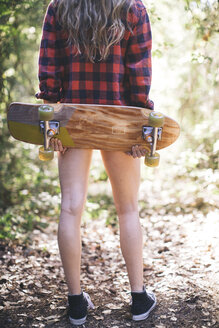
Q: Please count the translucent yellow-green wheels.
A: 4